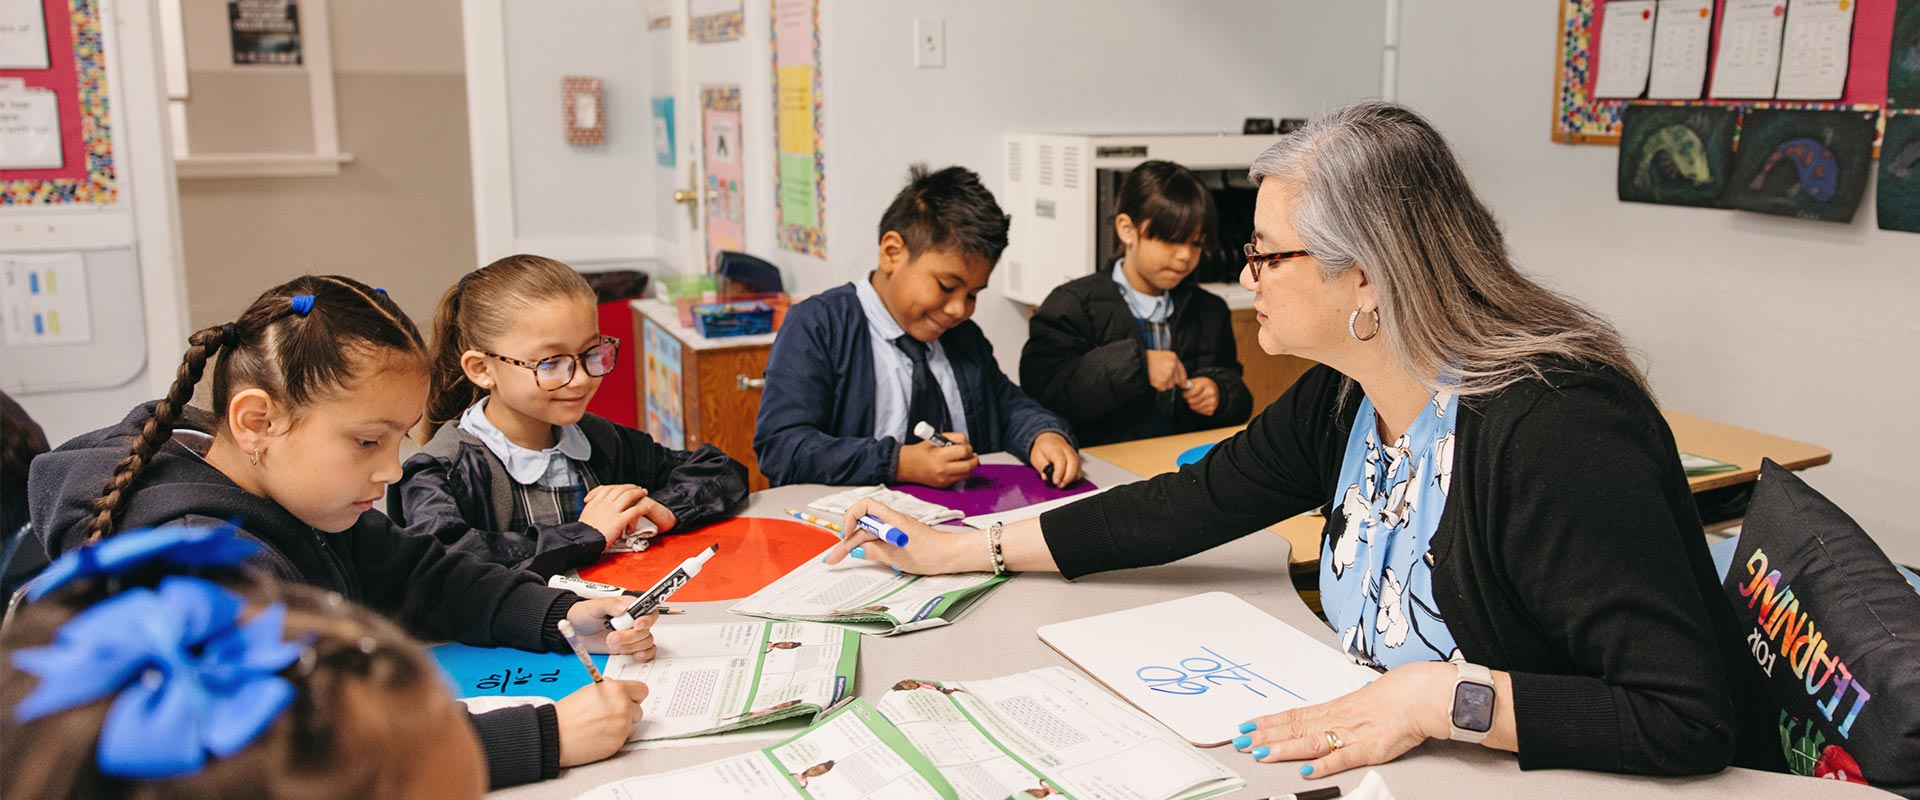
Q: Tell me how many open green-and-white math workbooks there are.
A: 4